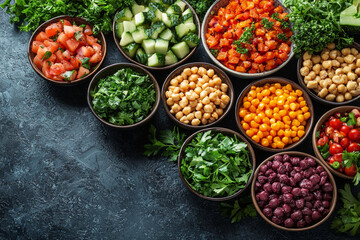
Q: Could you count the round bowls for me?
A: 10